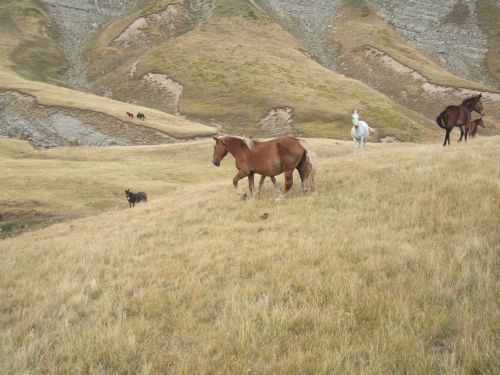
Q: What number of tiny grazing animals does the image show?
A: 2